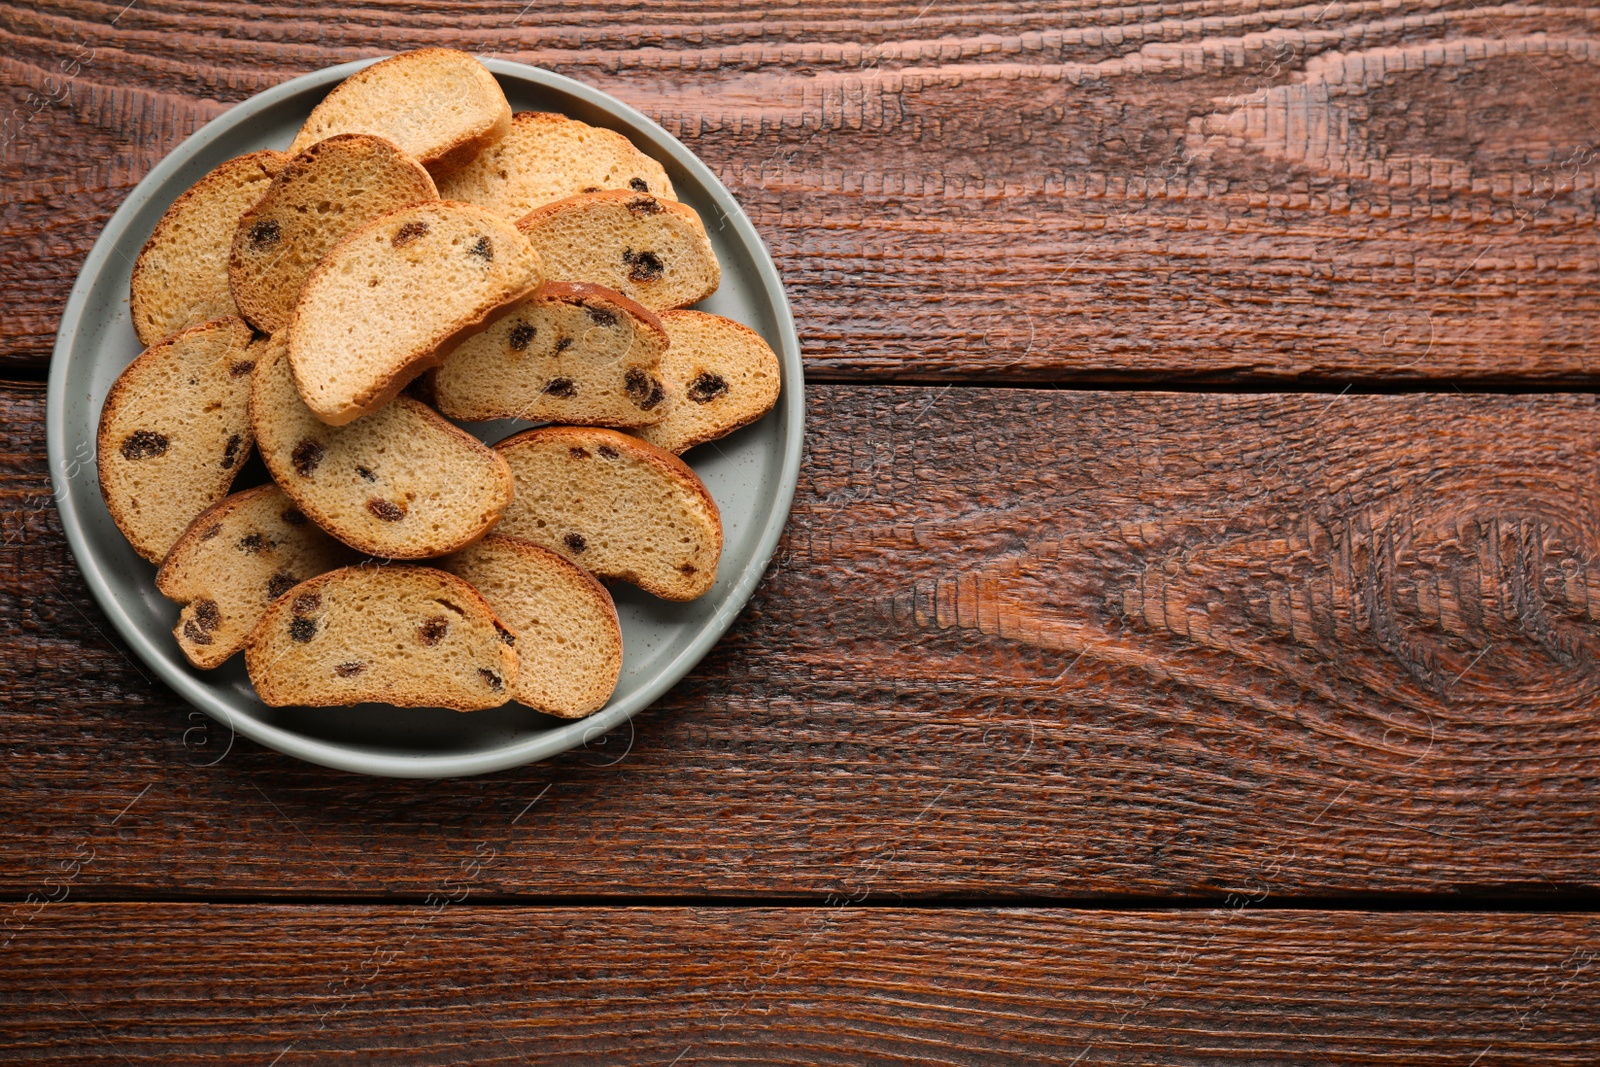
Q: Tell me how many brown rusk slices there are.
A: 14